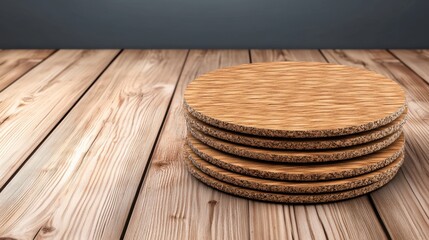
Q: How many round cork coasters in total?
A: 6